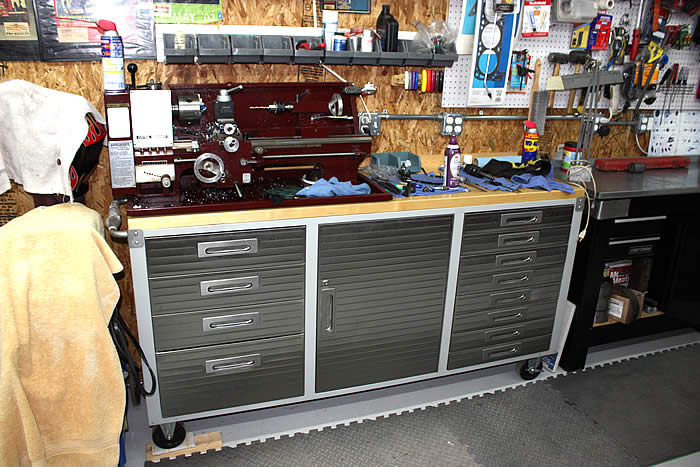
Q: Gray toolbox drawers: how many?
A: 12